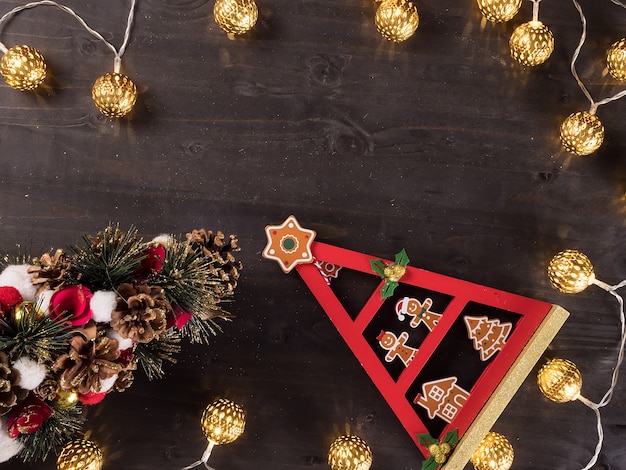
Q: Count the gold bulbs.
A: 14